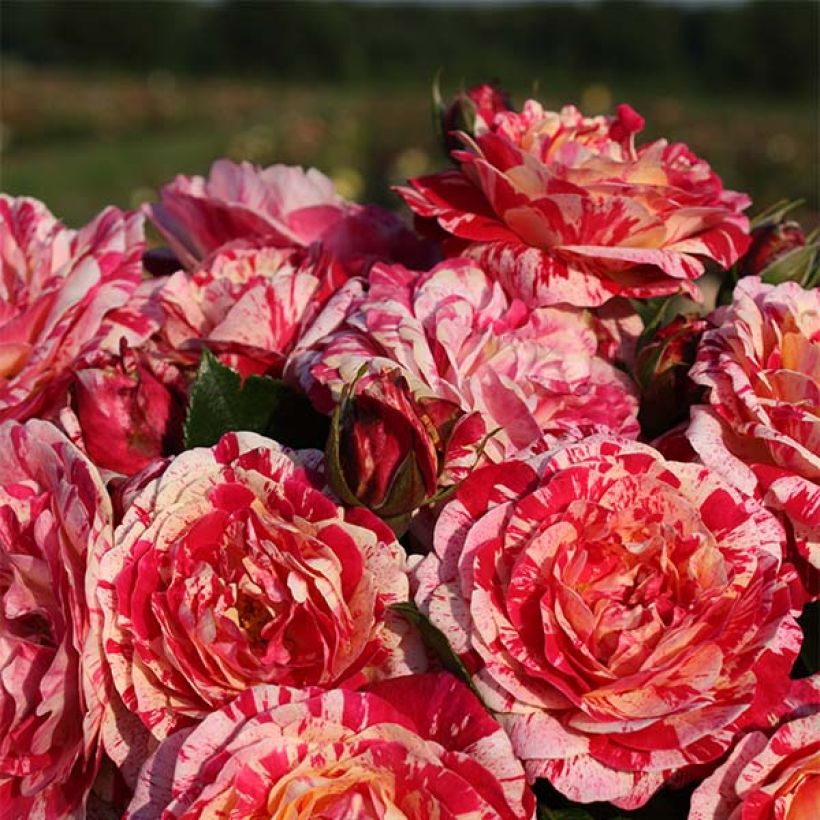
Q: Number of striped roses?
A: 11